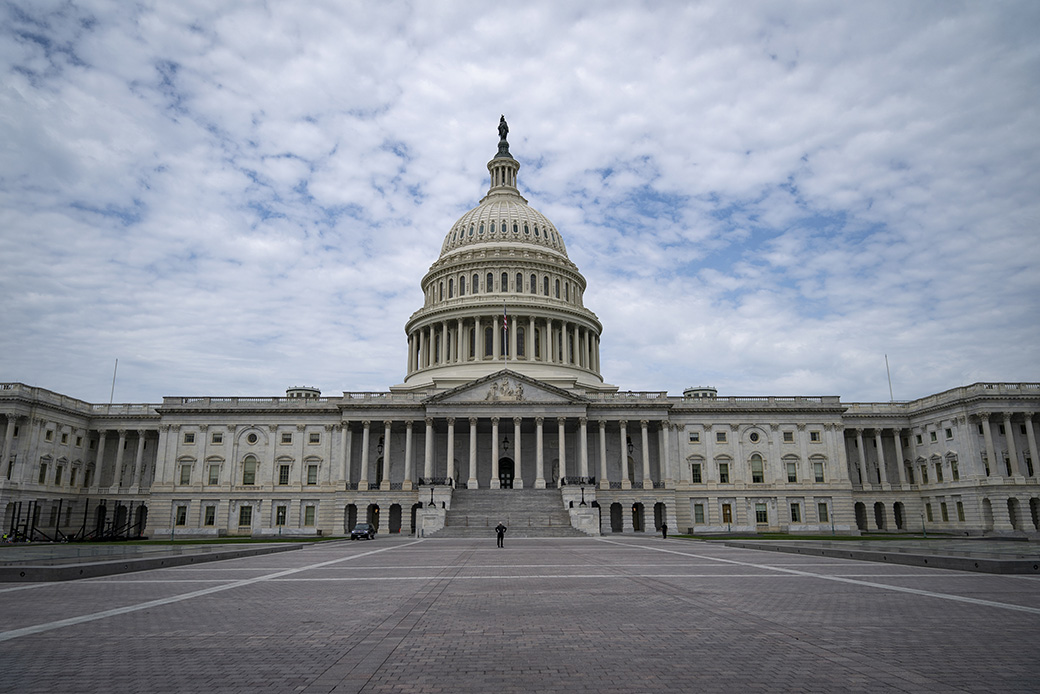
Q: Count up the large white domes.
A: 1